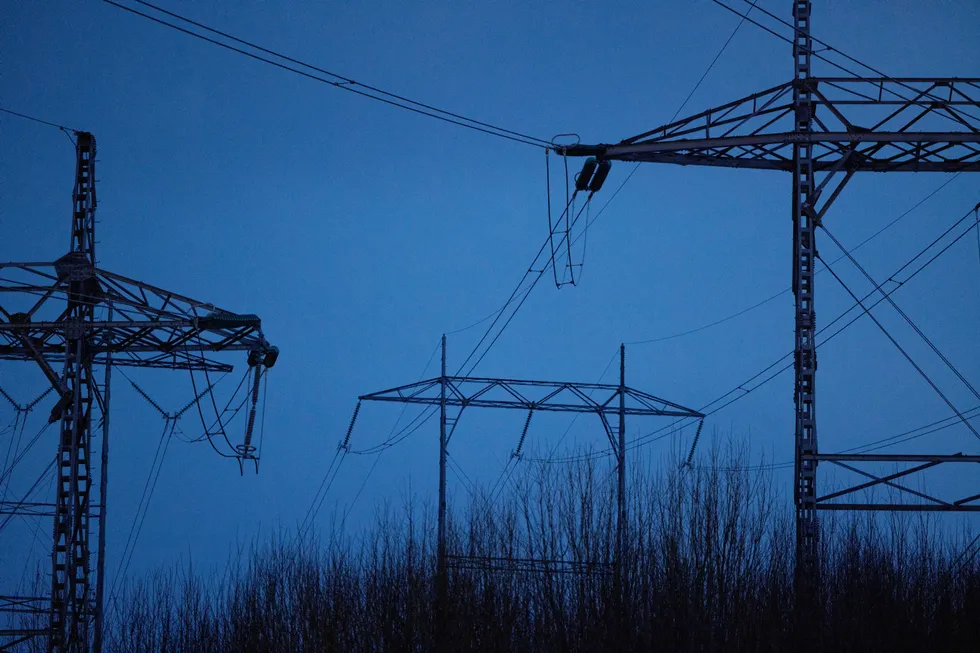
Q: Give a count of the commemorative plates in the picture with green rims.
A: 0